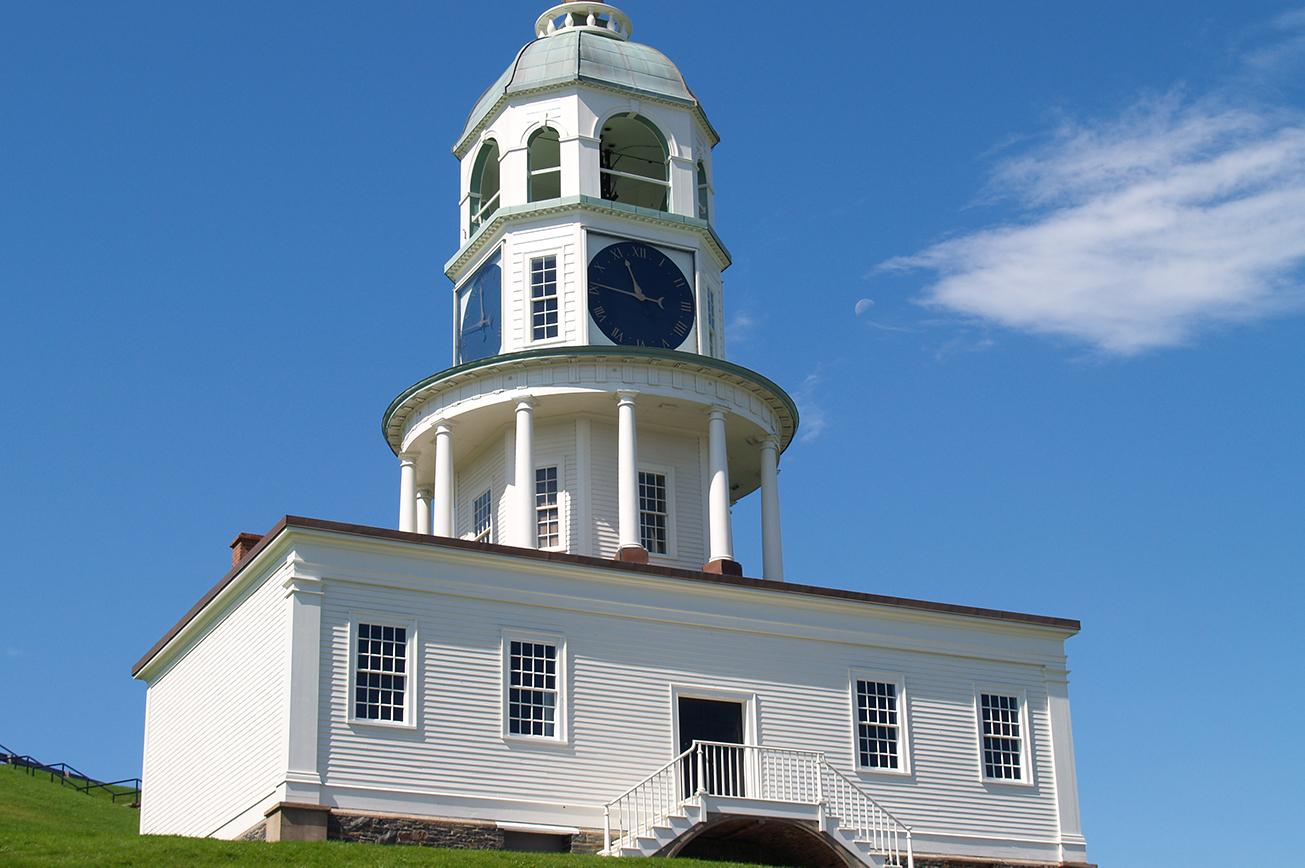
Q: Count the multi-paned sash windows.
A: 9